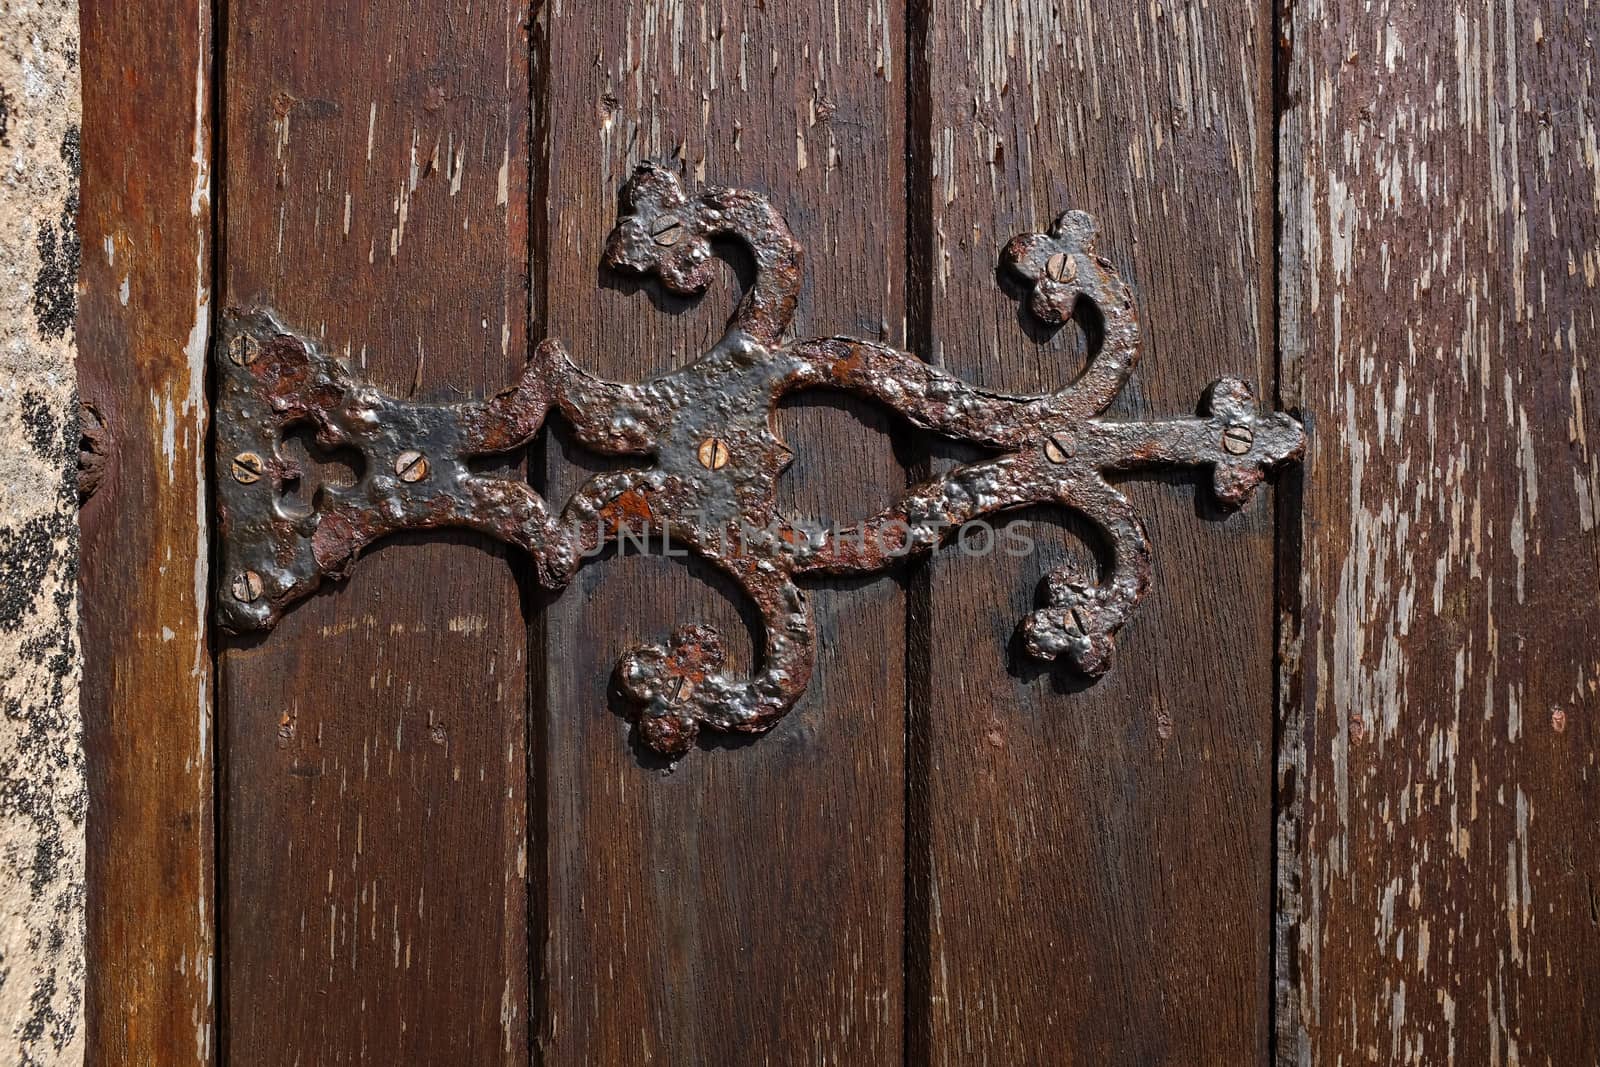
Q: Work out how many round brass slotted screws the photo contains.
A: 11